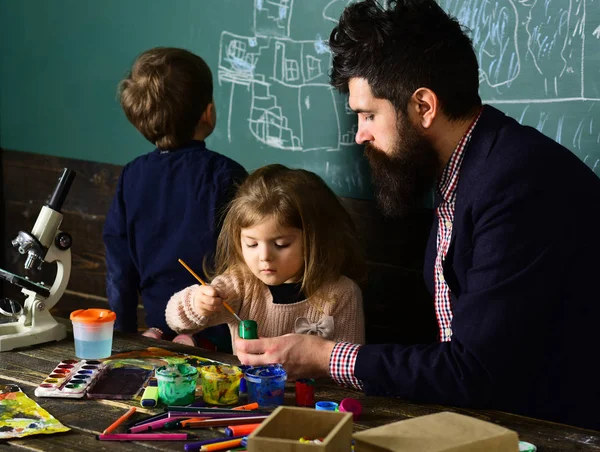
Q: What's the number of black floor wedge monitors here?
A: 0